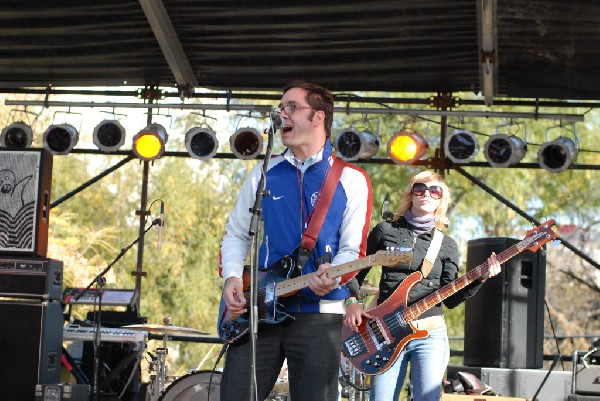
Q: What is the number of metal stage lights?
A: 11